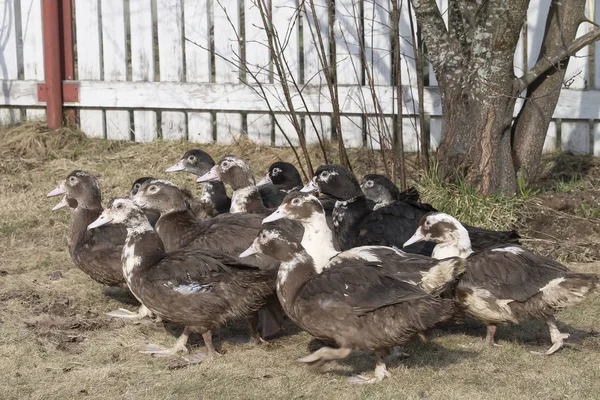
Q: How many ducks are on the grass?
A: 13